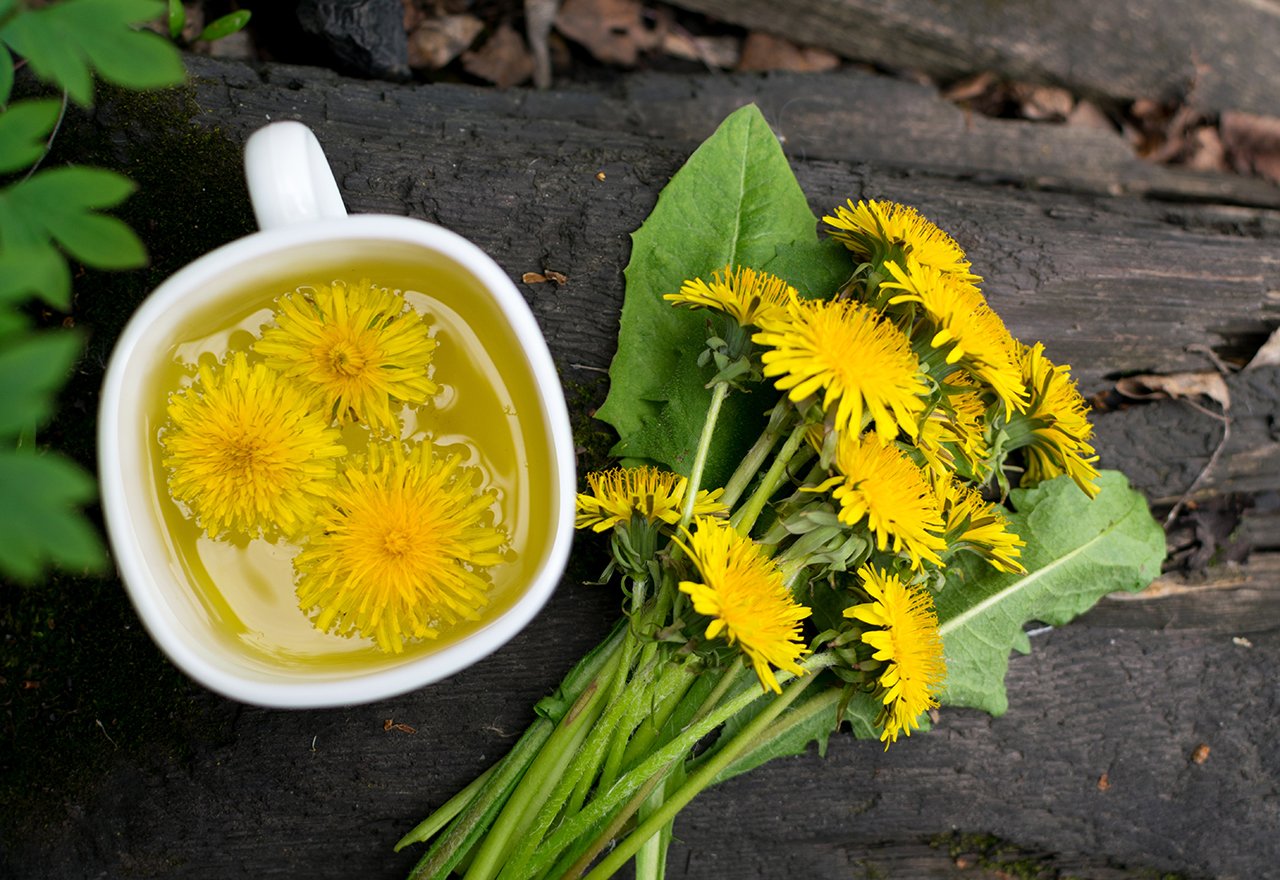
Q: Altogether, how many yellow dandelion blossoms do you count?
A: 14